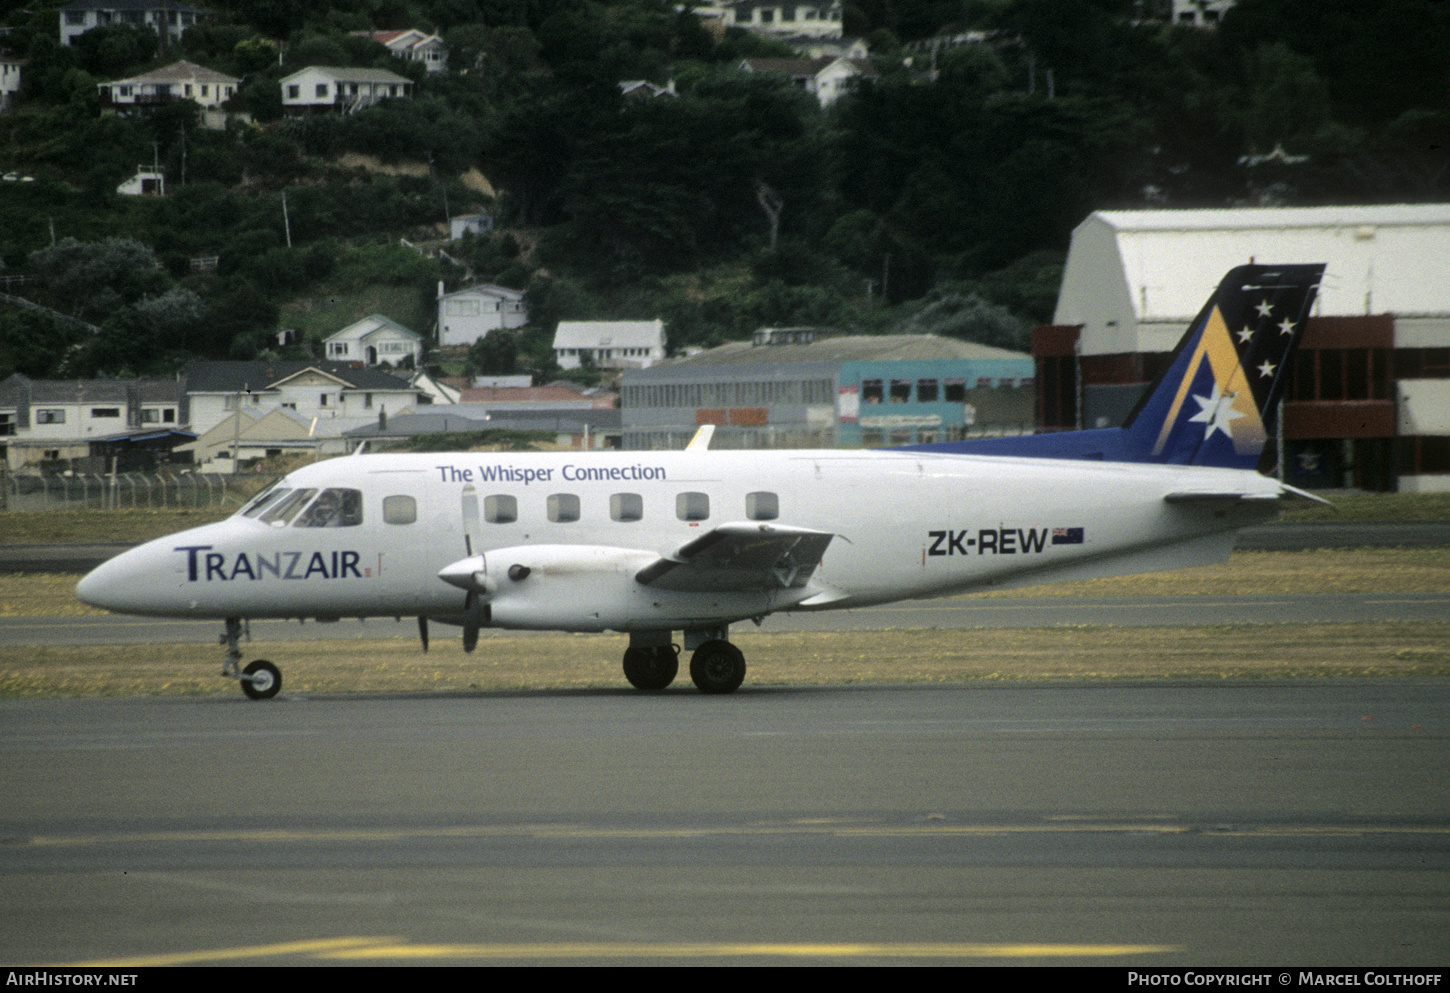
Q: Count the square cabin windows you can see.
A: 6